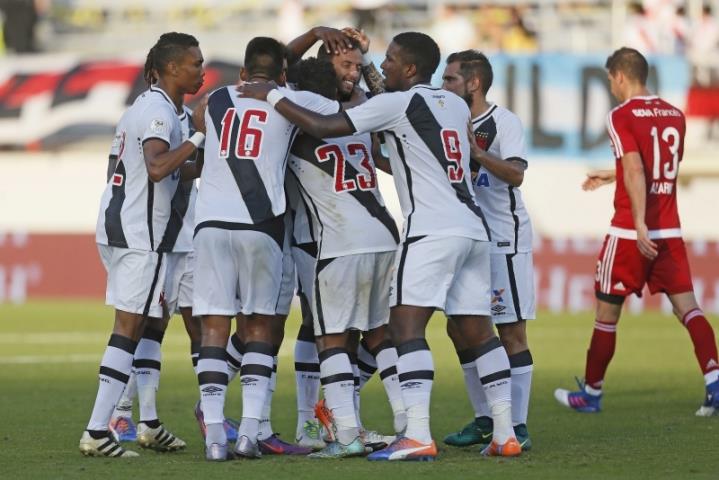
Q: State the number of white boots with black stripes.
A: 2